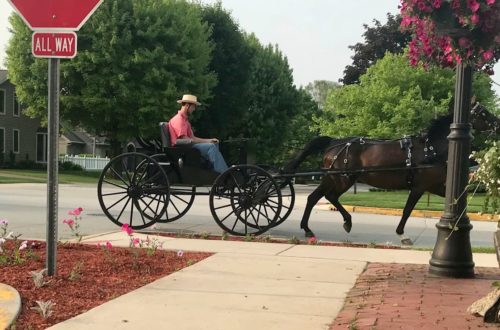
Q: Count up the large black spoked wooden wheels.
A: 4